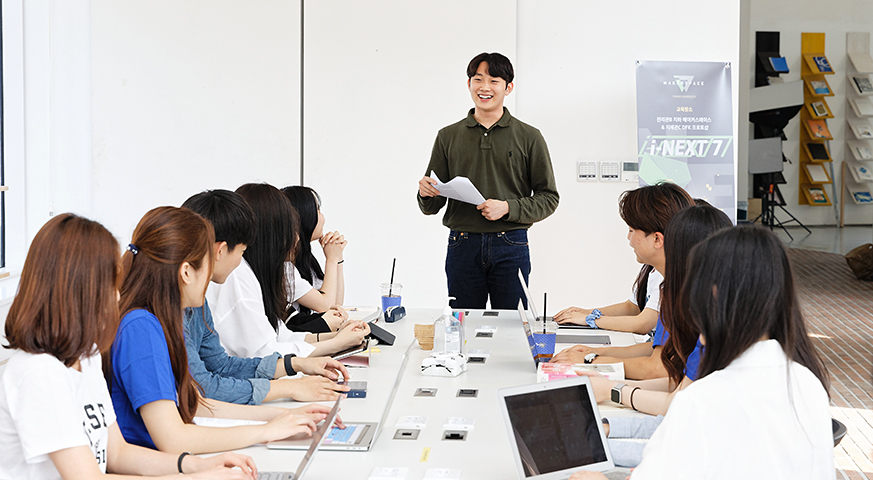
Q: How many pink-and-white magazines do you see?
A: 1